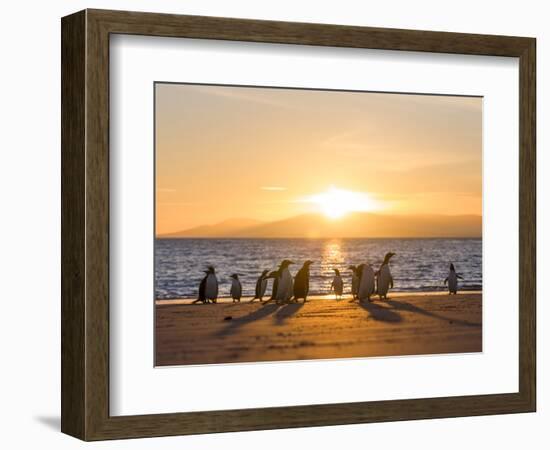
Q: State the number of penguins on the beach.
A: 11